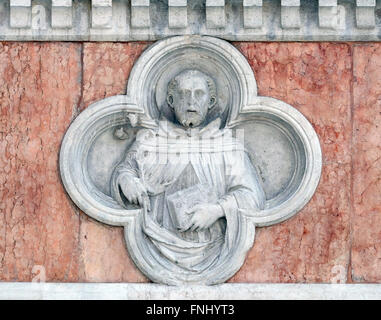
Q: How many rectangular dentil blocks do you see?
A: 10